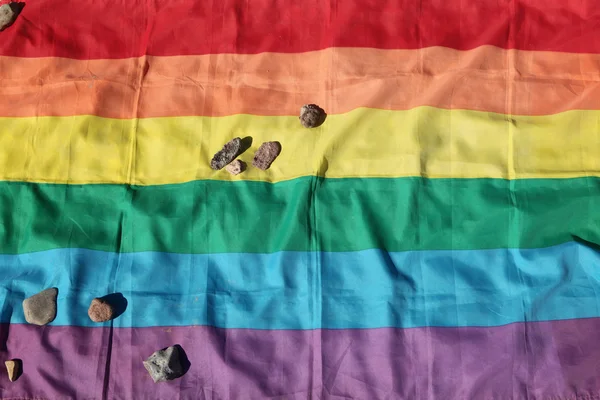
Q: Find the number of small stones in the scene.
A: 9